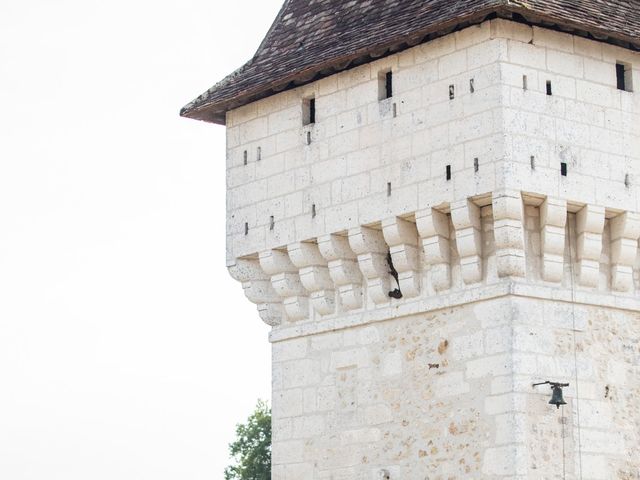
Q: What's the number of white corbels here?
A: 12